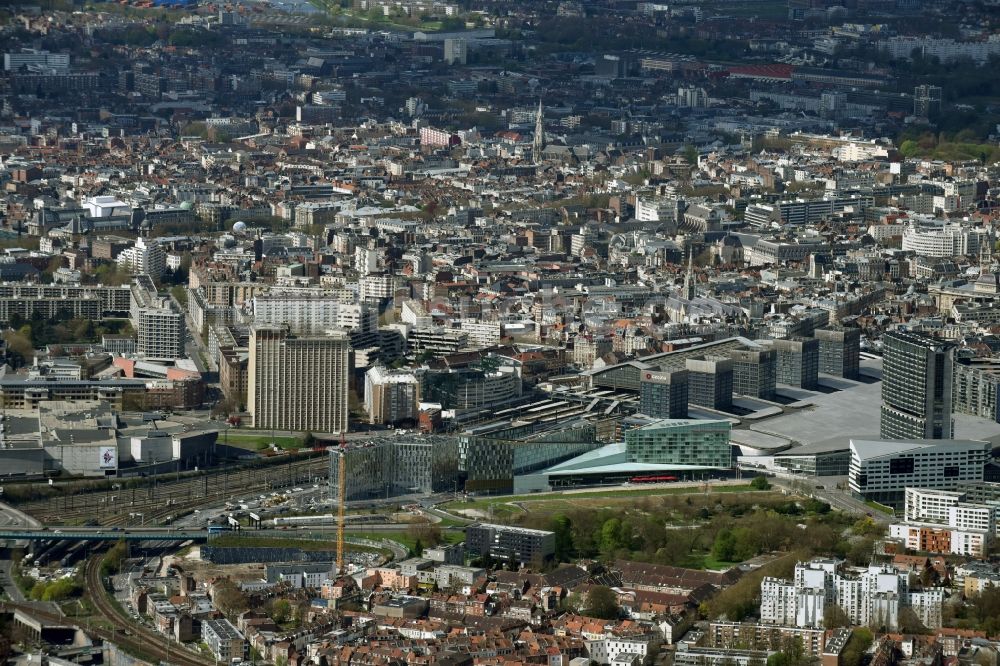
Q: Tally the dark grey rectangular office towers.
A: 5